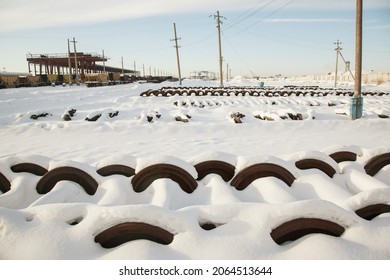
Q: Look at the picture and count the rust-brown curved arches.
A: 13